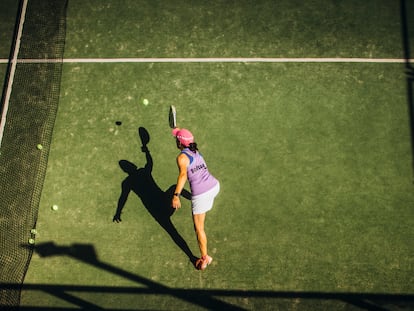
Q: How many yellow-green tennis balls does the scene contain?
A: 5